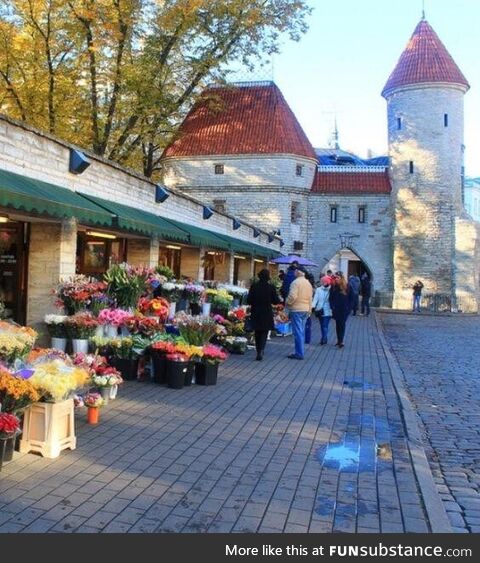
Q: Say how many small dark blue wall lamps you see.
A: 7